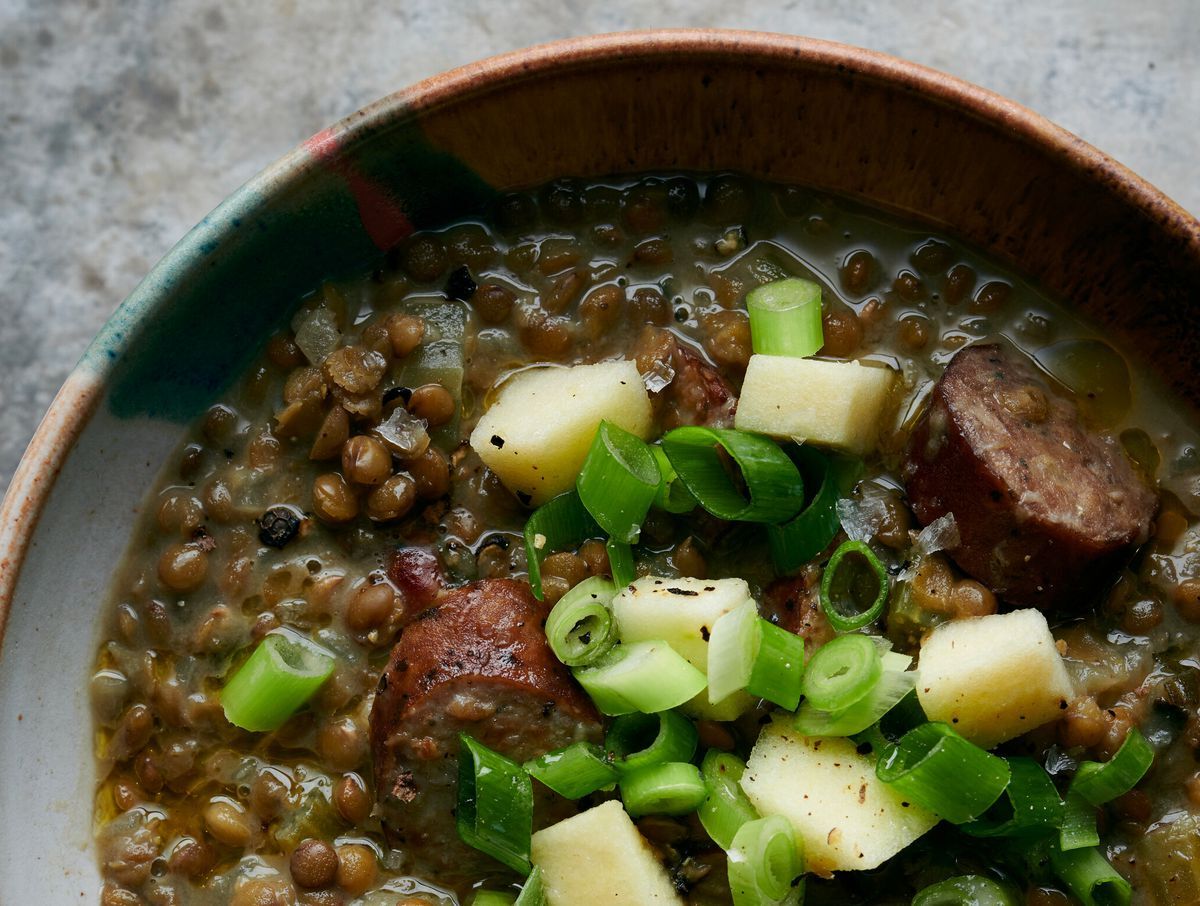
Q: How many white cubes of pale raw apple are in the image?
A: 6